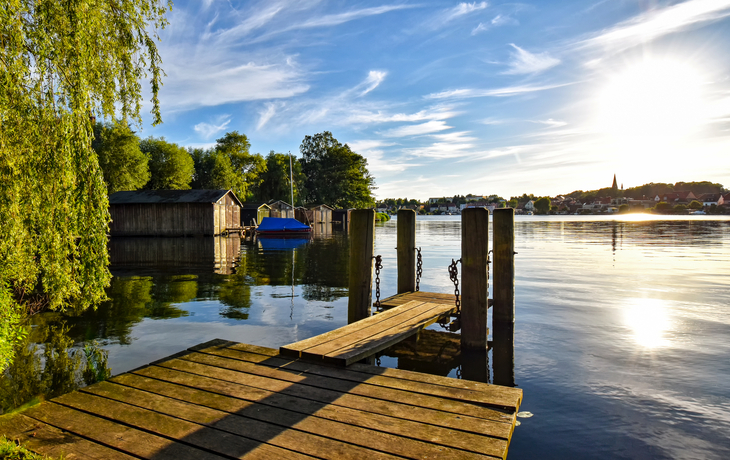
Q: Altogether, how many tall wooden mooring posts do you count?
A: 4